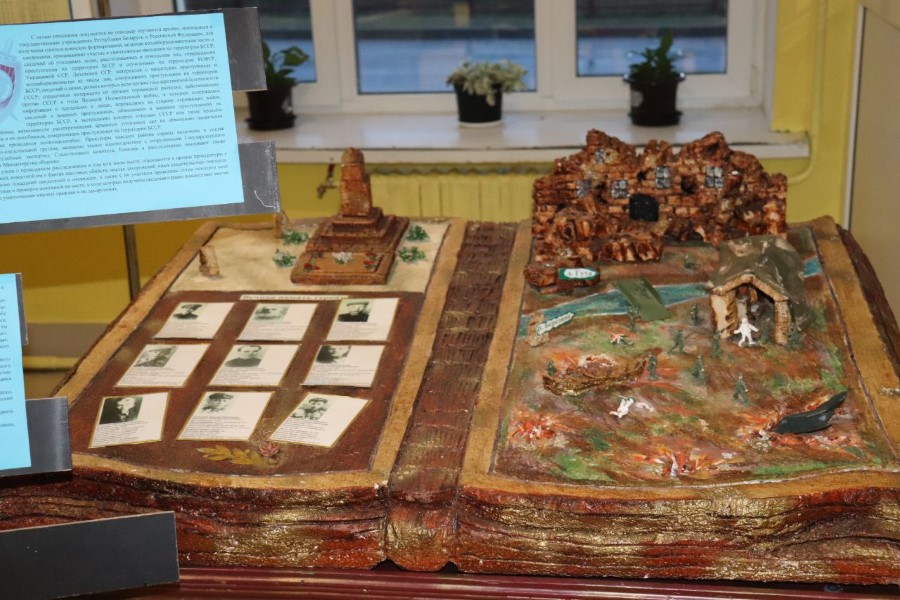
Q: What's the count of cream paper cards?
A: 9